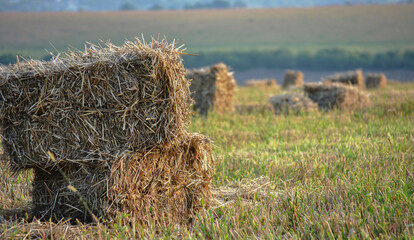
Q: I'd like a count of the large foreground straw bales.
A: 2